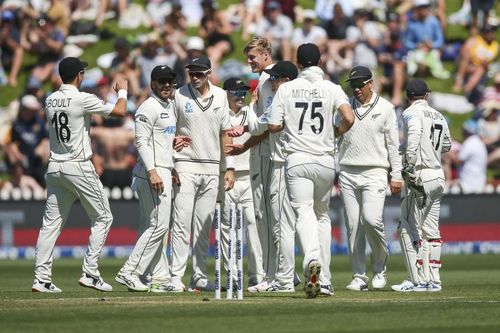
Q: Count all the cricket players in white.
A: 9